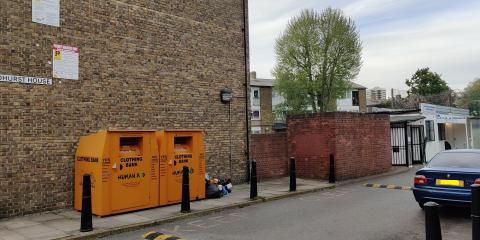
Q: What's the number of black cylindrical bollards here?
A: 7